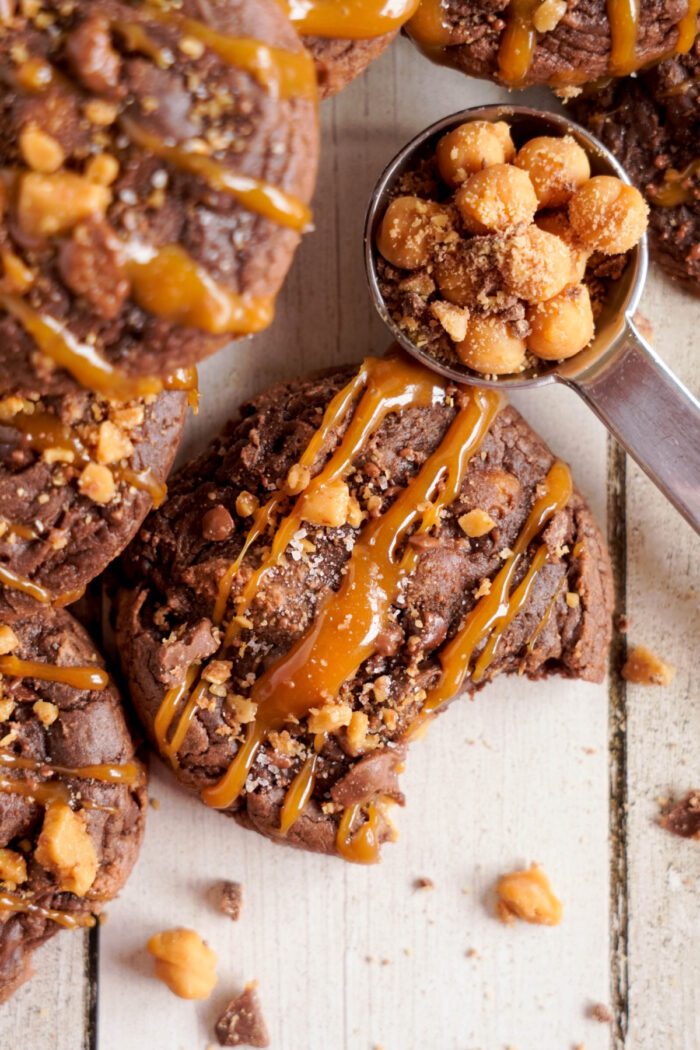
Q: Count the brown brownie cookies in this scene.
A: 7